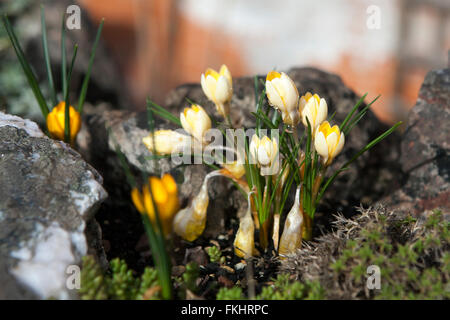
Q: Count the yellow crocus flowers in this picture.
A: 2